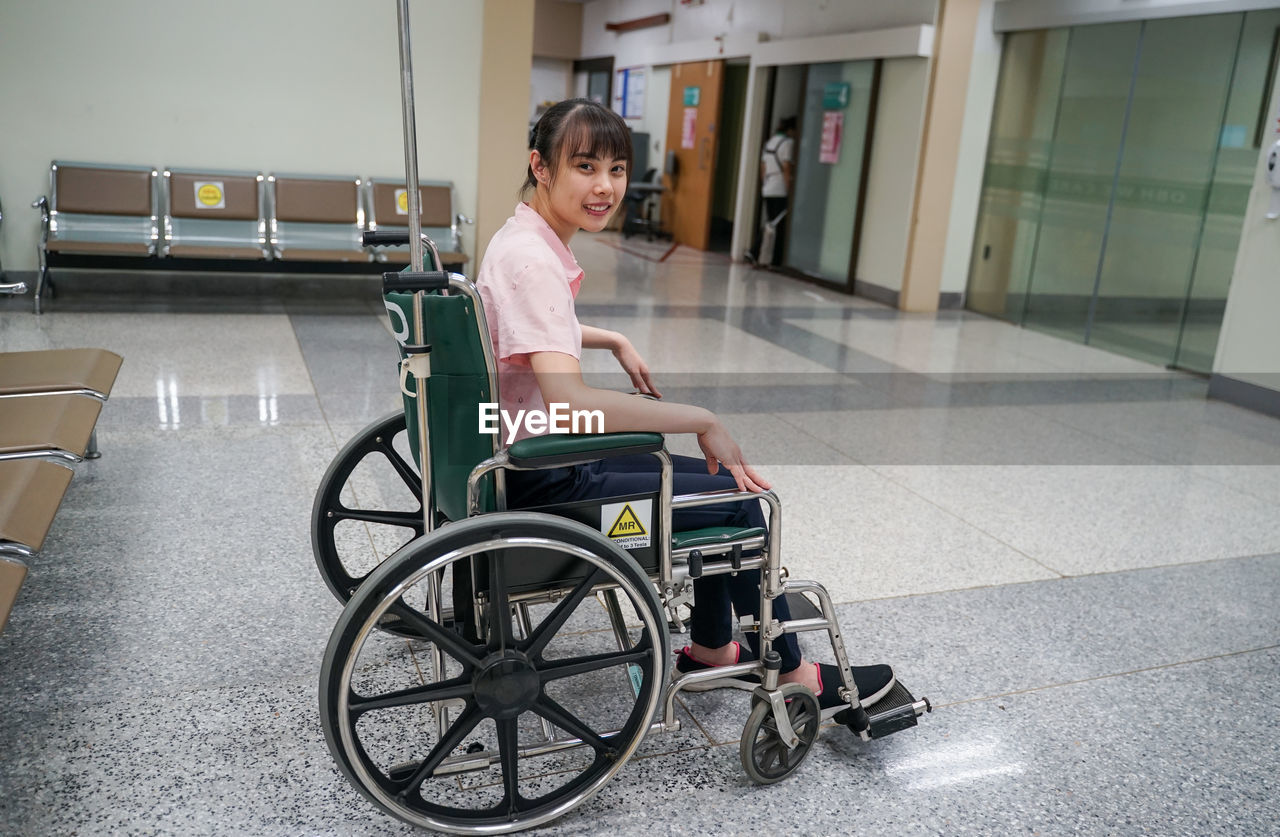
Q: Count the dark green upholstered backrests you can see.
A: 1